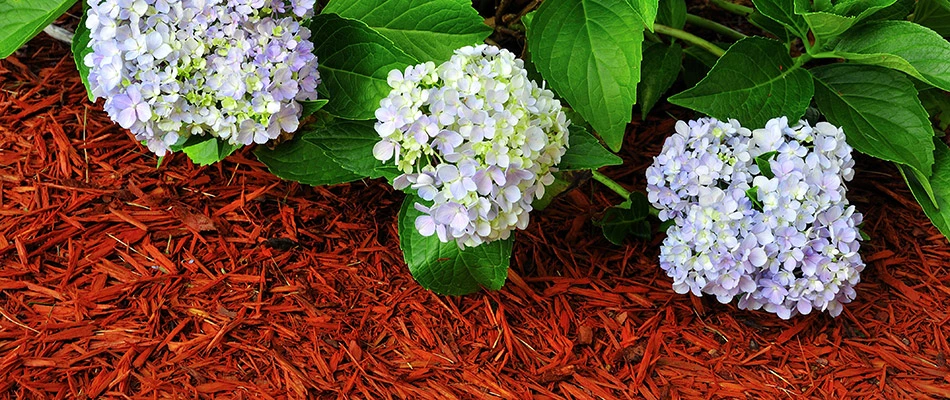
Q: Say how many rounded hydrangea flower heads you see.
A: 3